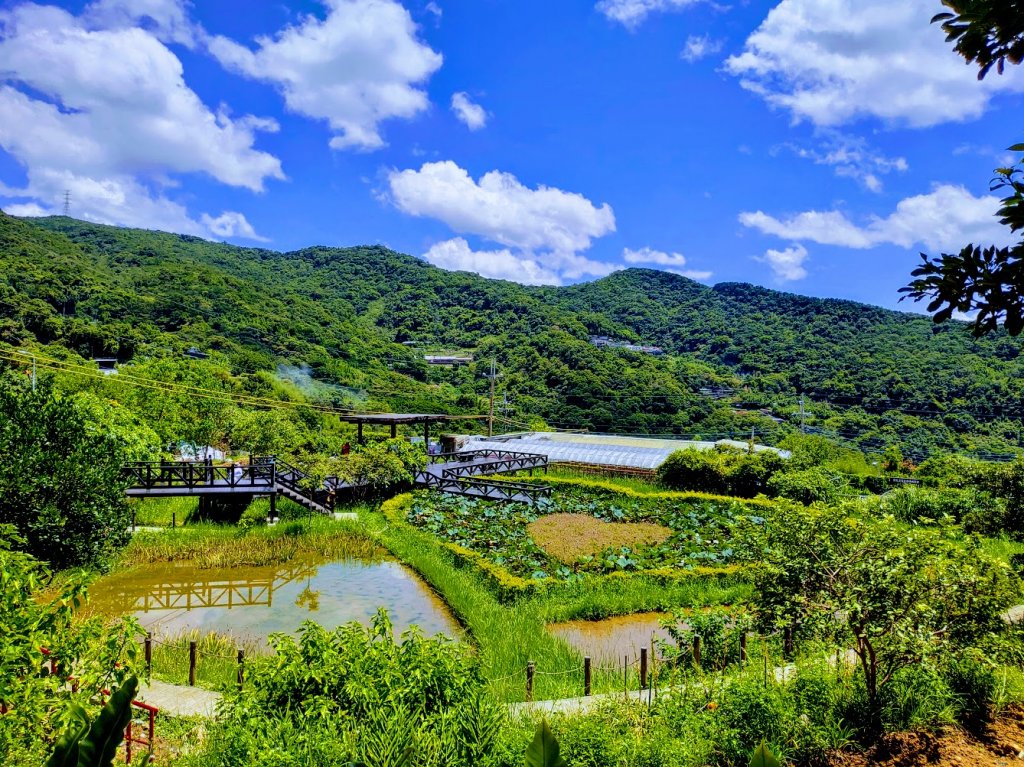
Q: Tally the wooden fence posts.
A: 9